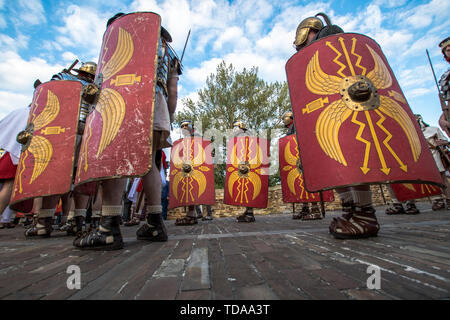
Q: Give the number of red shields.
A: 7